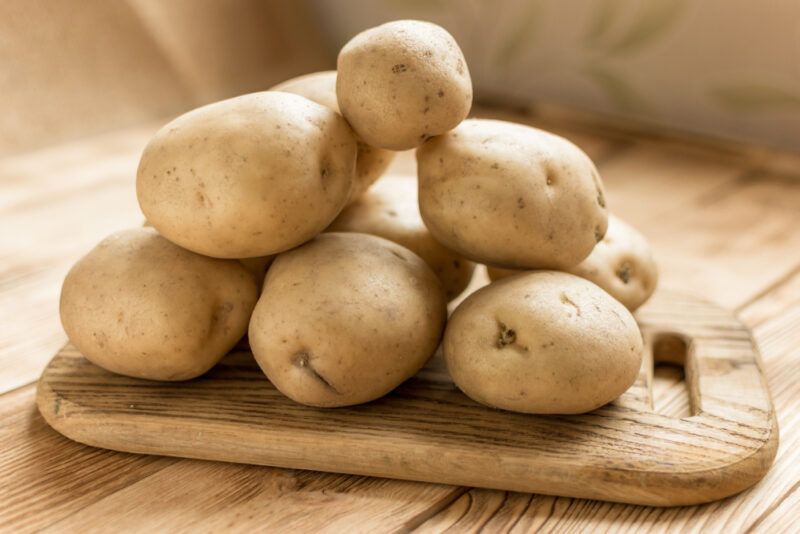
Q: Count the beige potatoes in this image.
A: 9